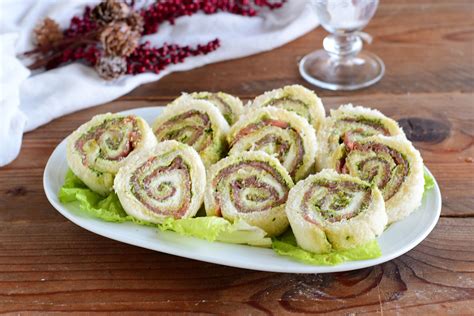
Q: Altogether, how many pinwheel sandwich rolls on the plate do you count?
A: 10